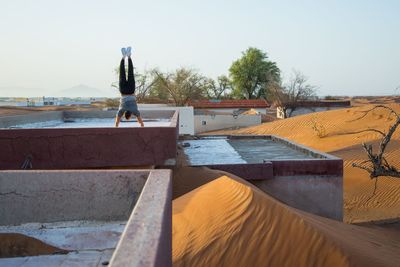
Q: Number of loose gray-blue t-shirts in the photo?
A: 1